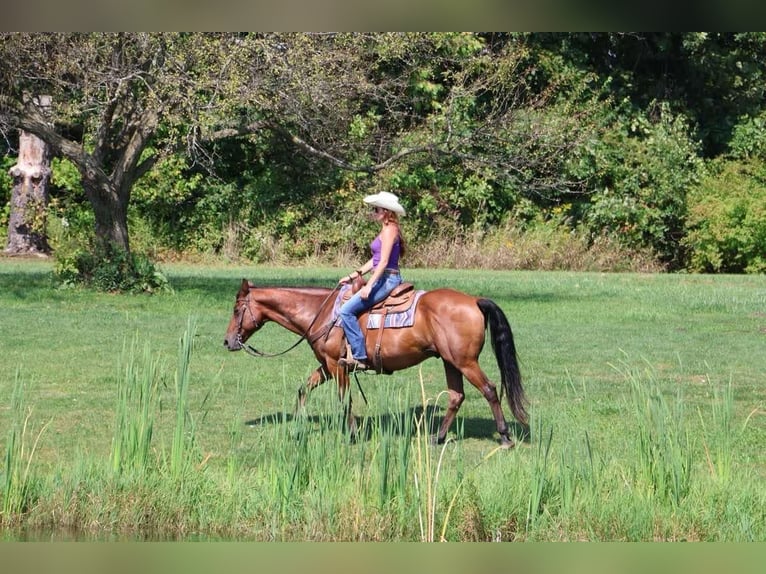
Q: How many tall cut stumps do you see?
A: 1